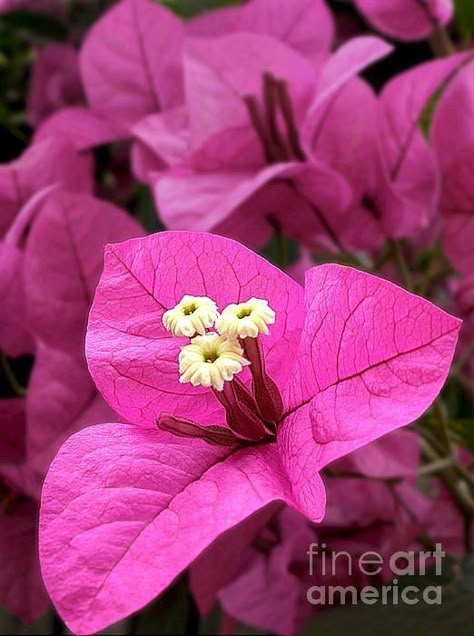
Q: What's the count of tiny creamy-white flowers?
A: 3